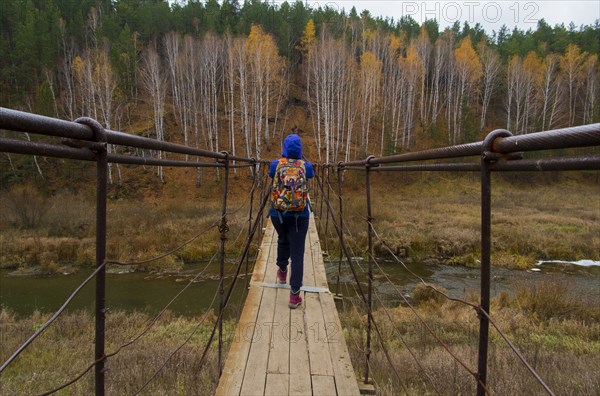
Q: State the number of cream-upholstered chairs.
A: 0